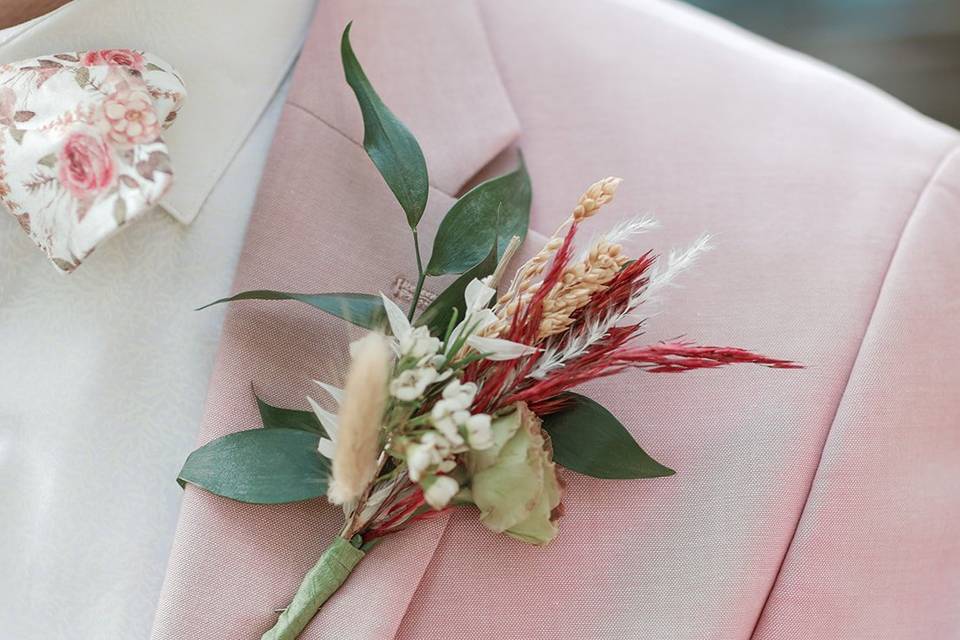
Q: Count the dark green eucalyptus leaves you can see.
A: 7